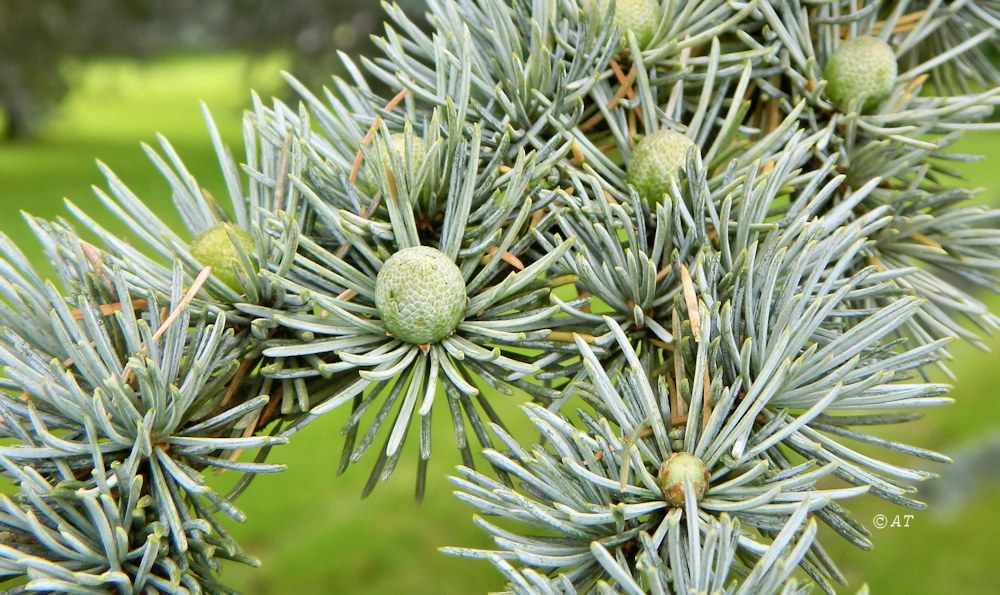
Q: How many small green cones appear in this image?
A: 7